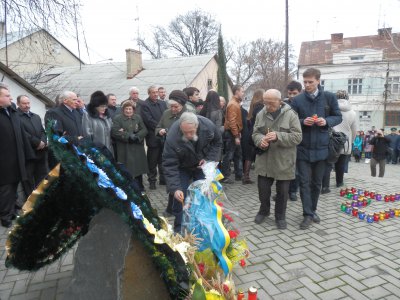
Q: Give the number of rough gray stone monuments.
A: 1